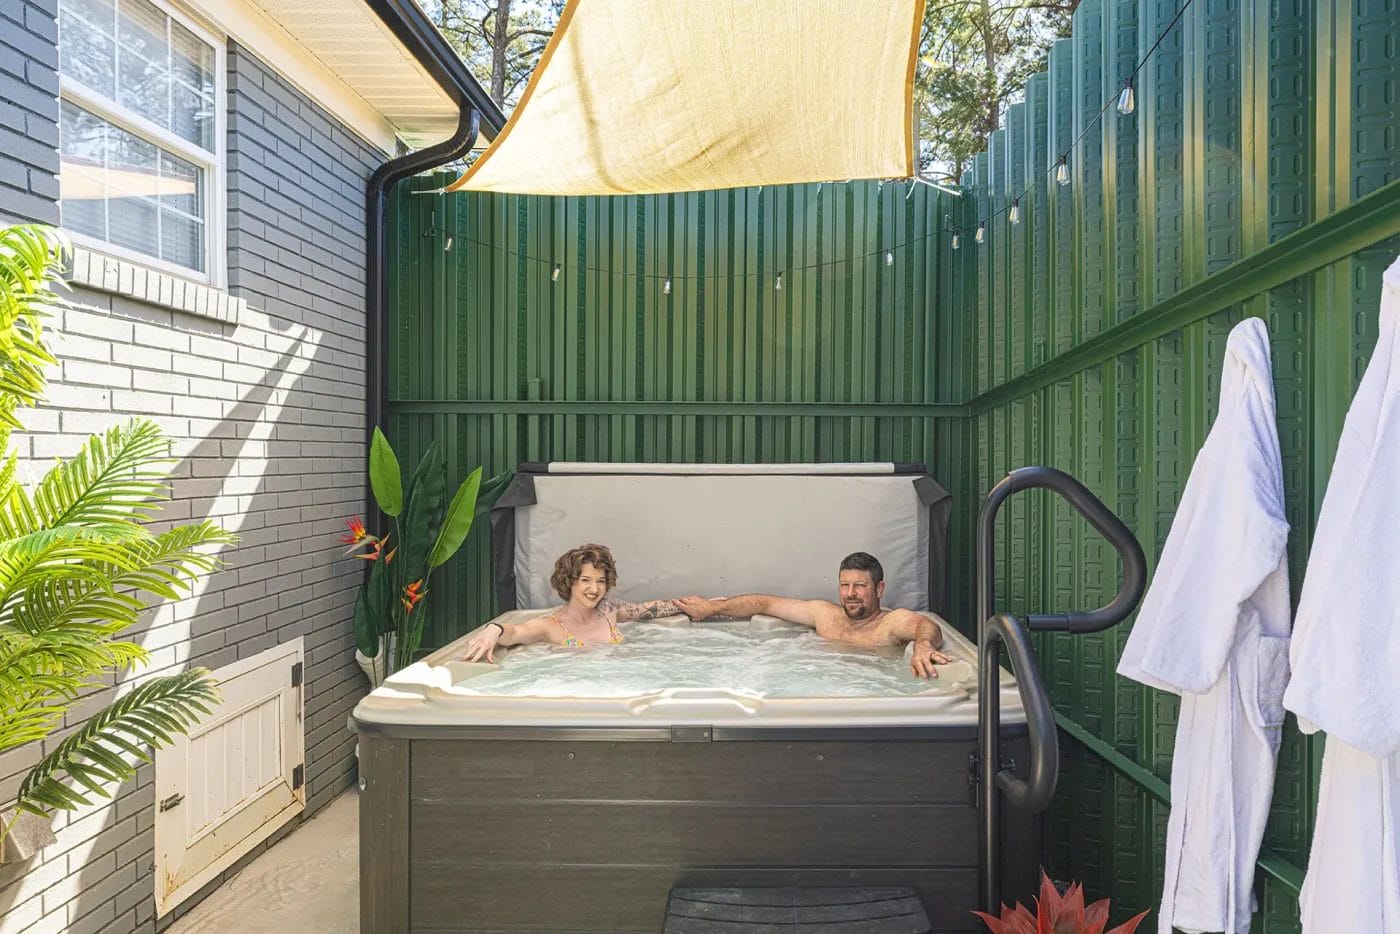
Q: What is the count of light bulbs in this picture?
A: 10